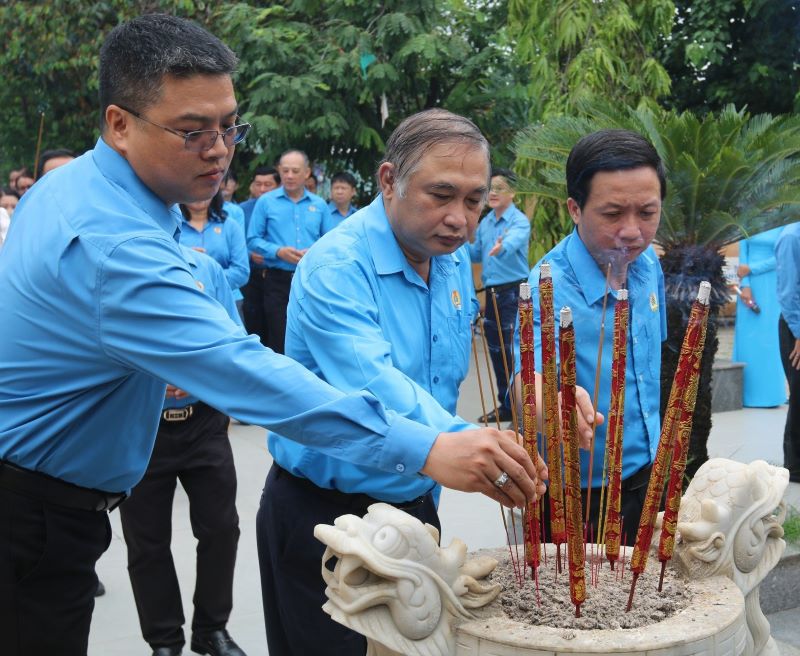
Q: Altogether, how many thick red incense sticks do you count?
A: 6